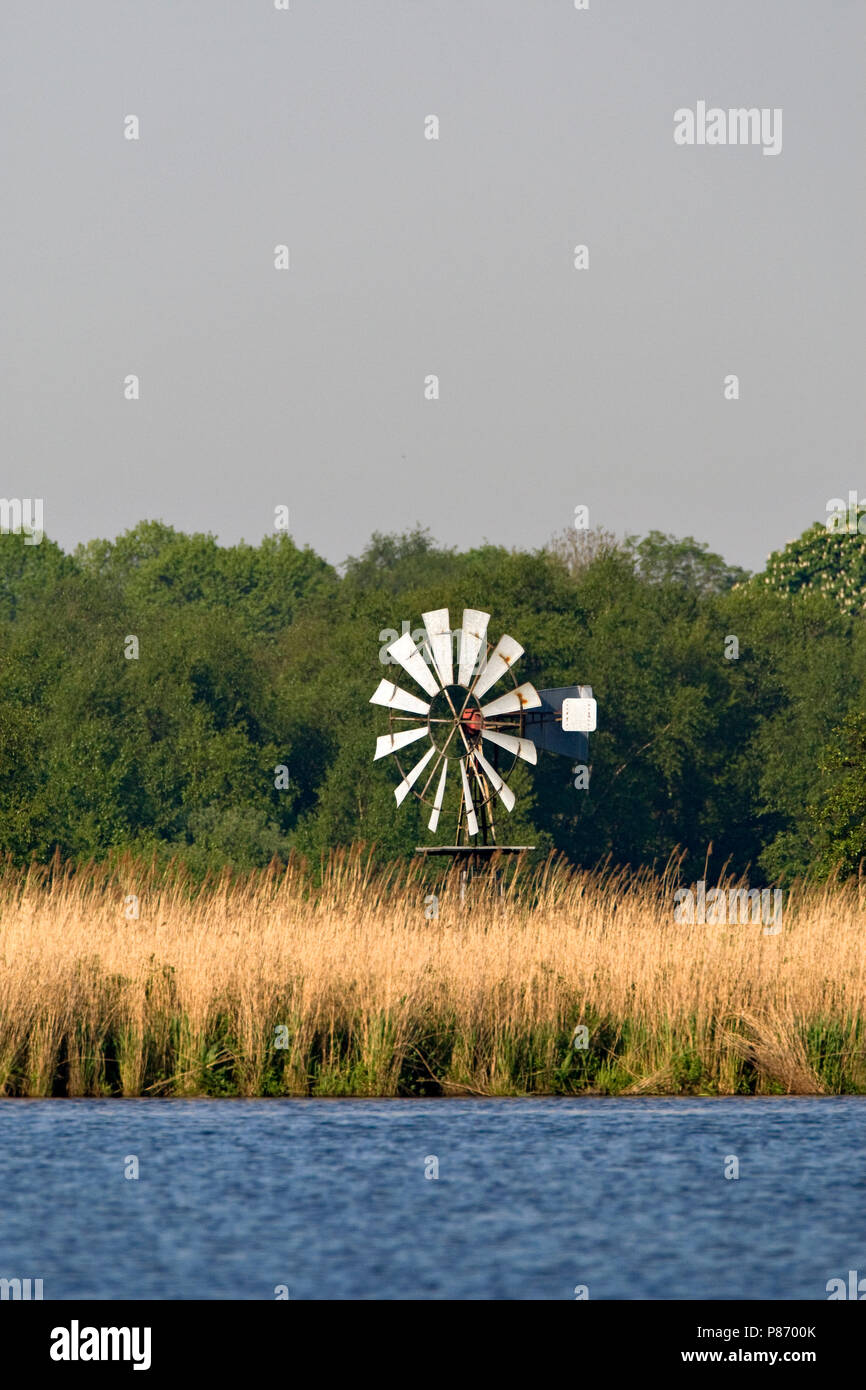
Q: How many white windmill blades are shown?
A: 12